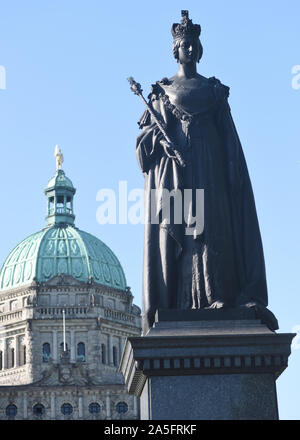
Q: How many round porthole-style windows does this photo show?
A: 5